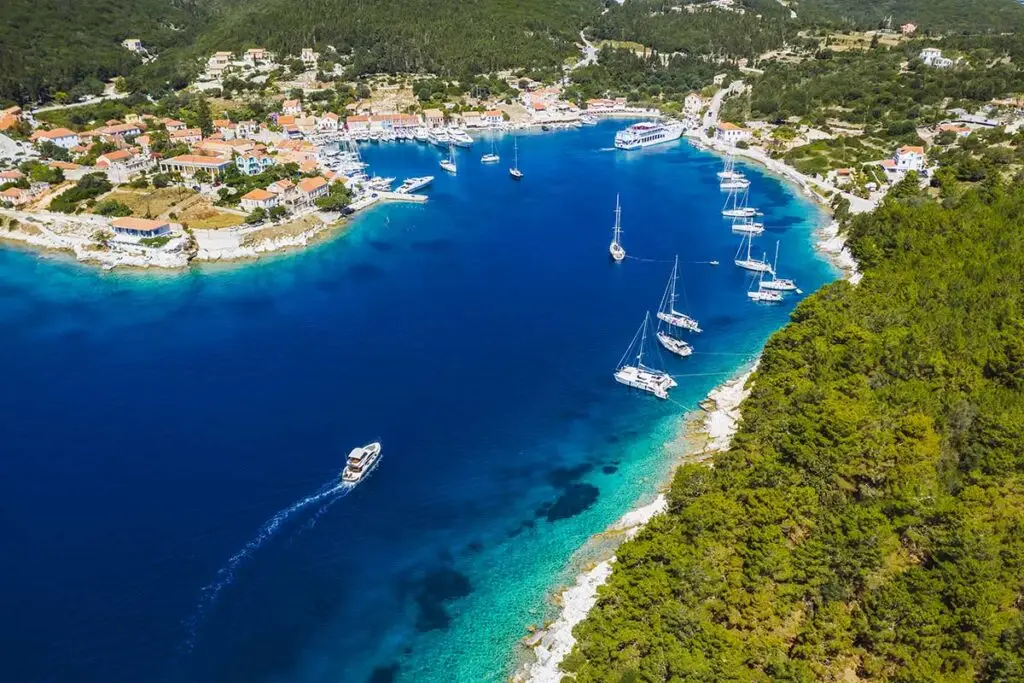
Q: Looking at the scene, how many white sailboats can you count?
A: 14